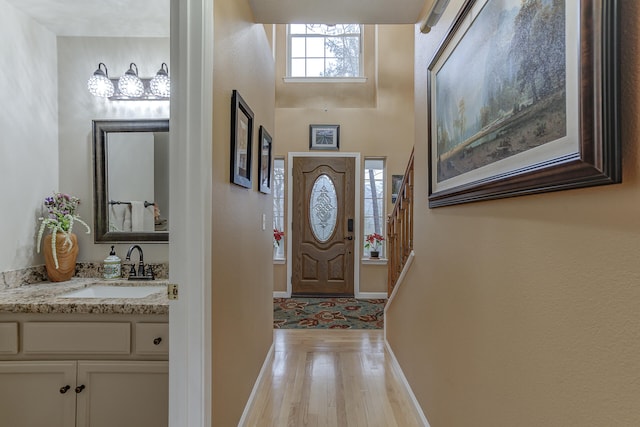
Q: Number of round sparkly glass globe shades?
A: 3